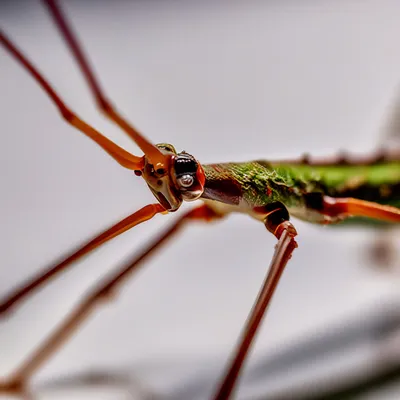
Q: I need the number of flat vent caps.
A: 0